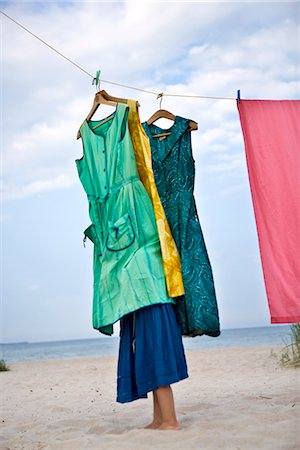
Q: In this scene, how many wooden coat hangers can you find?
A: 3